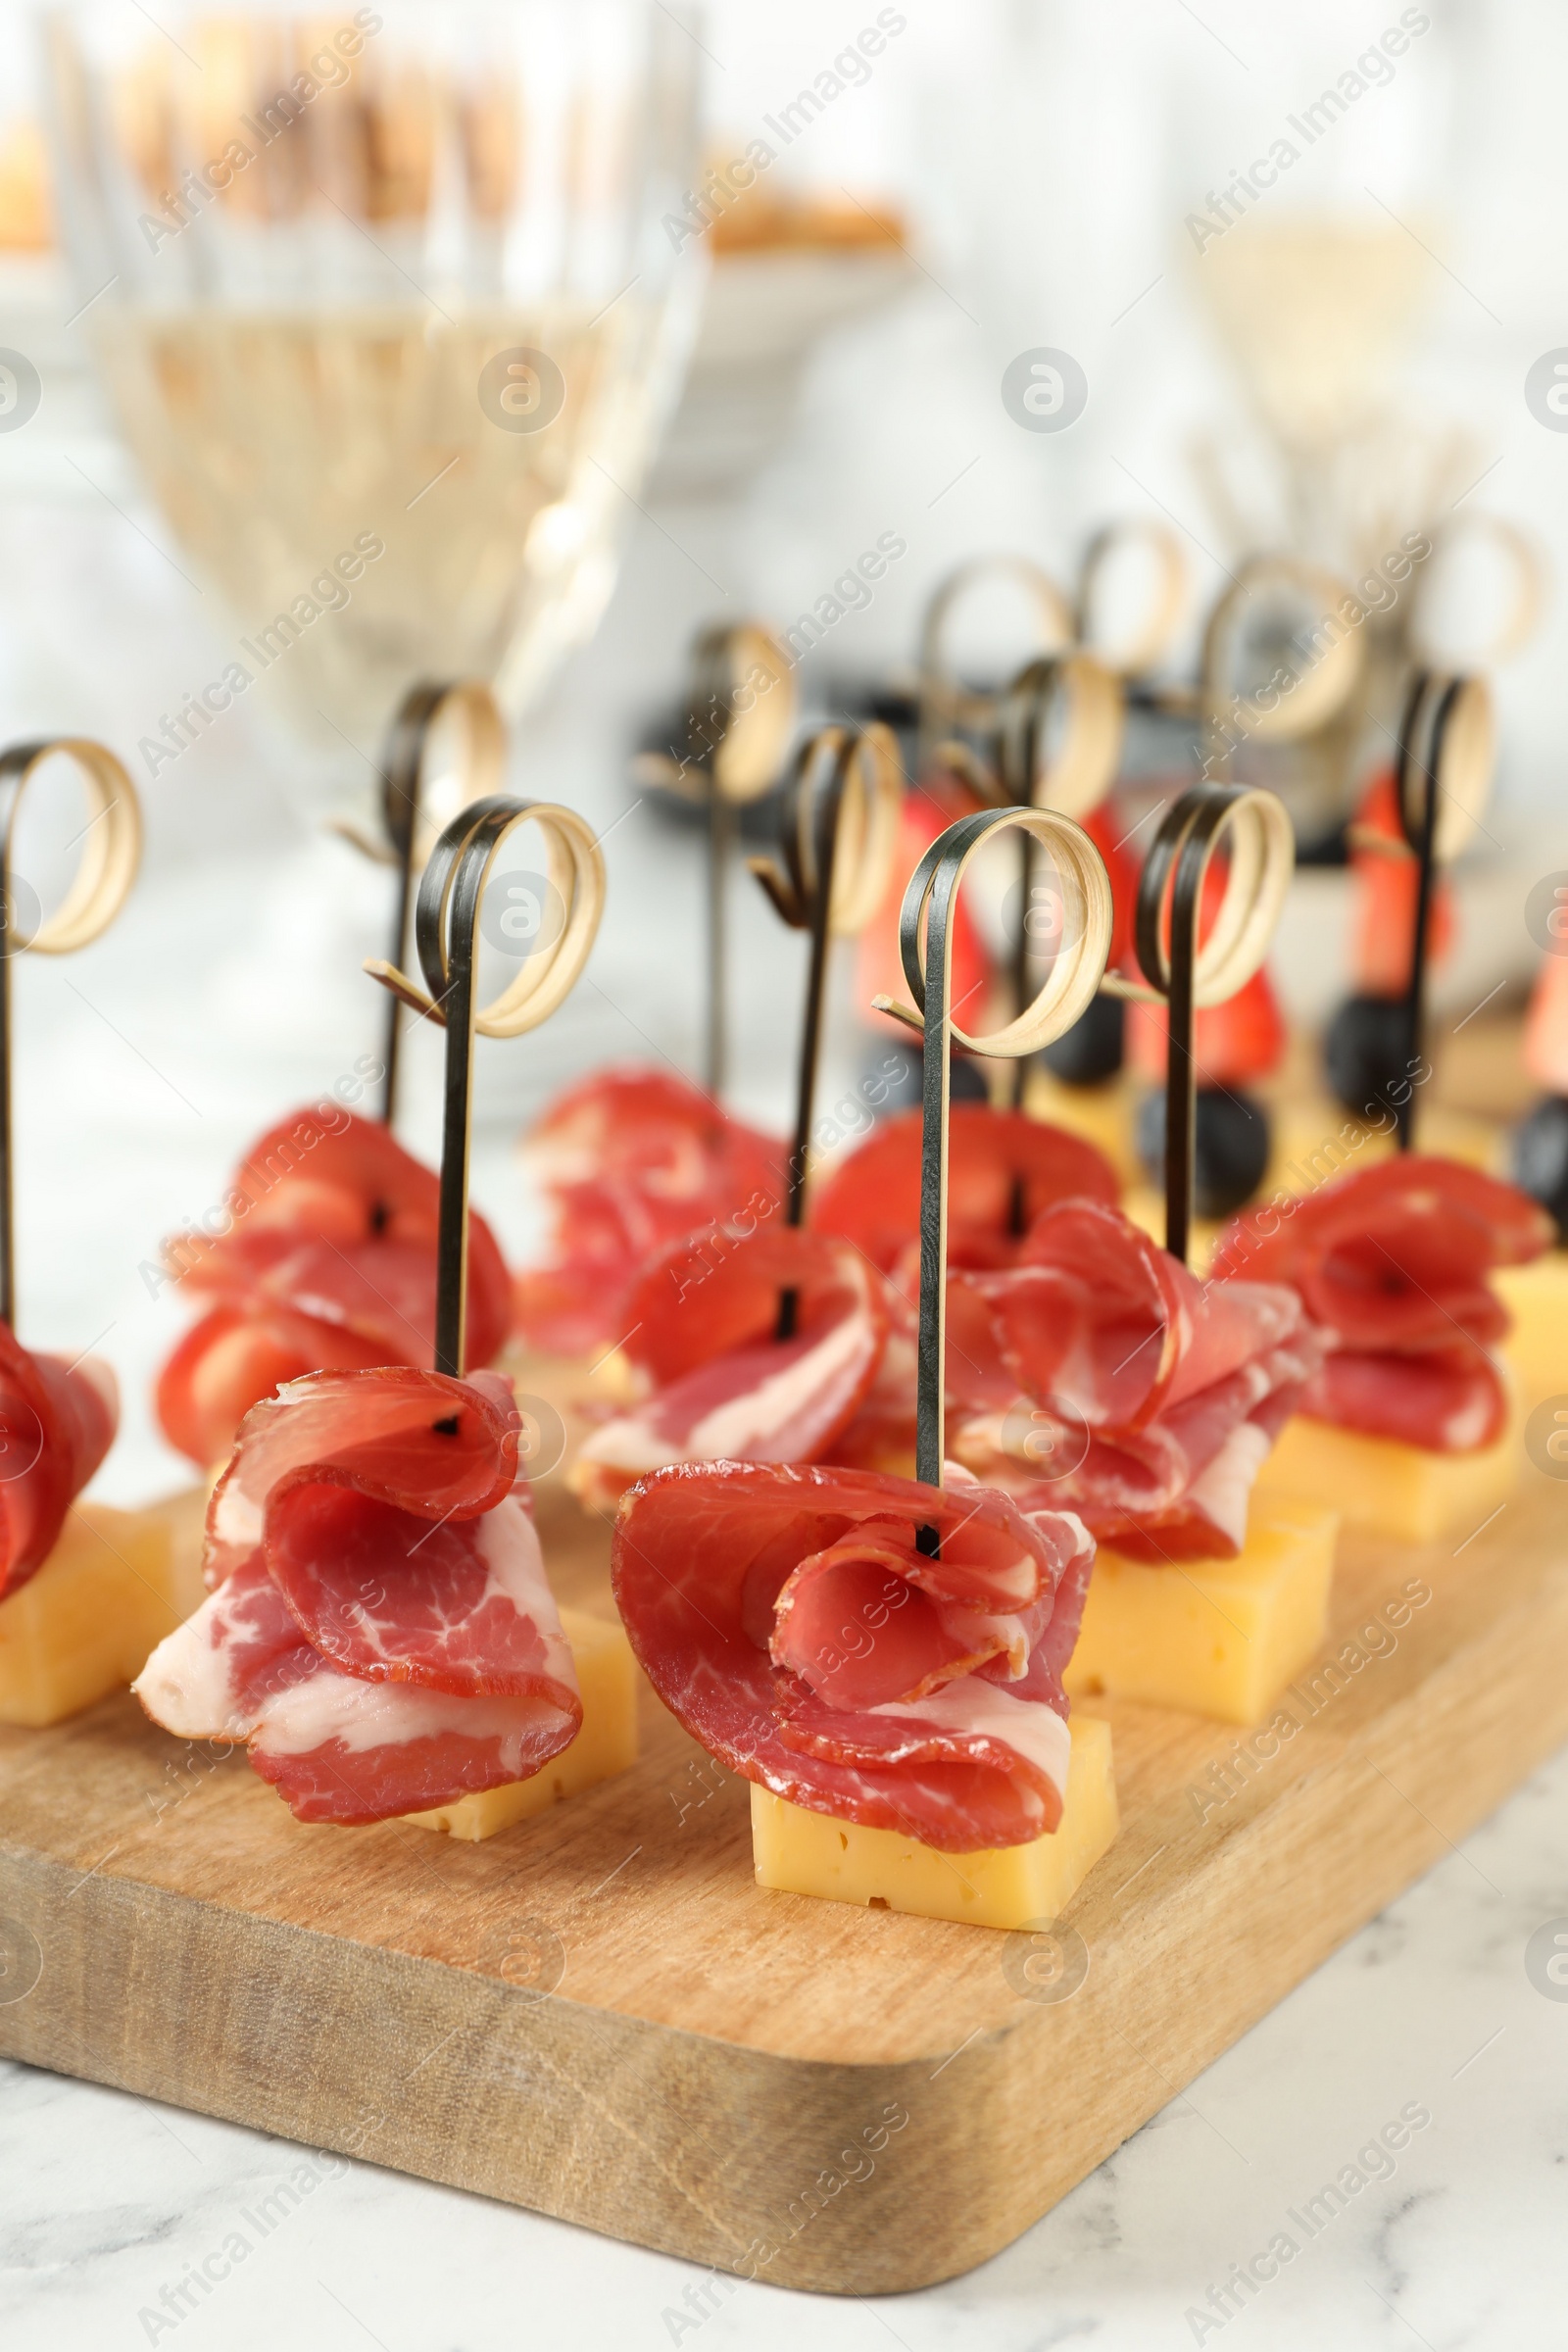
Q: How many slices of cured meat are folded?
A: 9